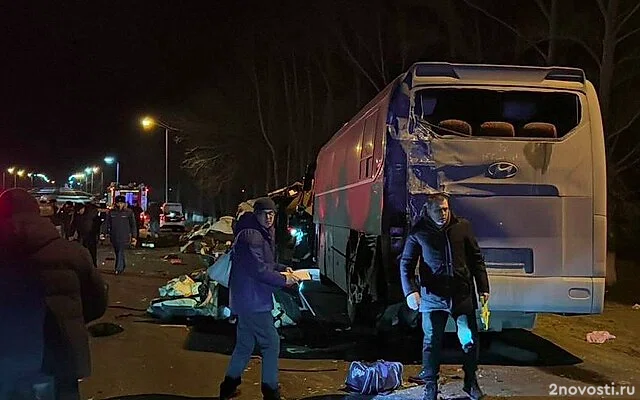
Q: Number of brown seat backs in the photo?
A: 3